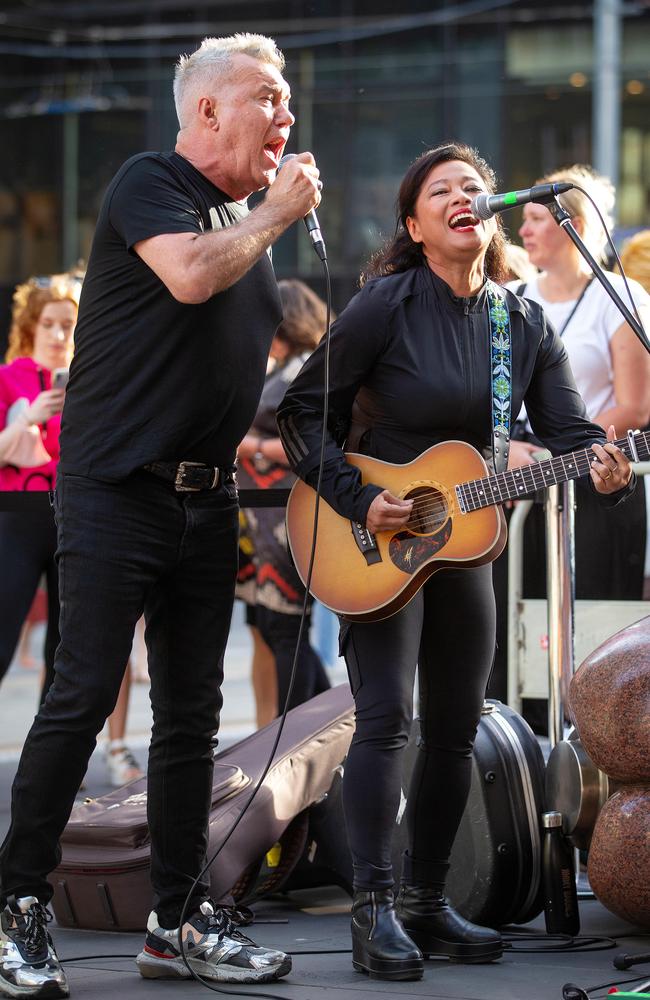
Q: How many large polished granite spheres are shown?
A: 2